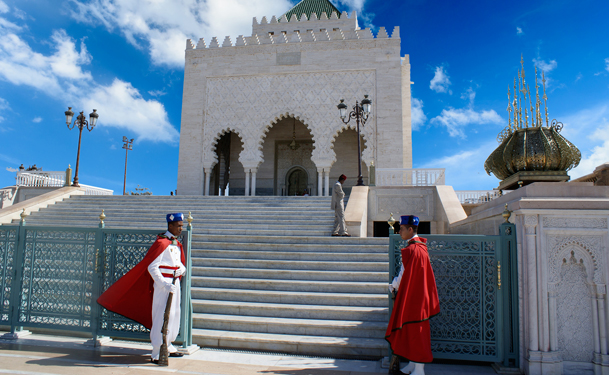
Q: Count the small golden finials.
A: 5